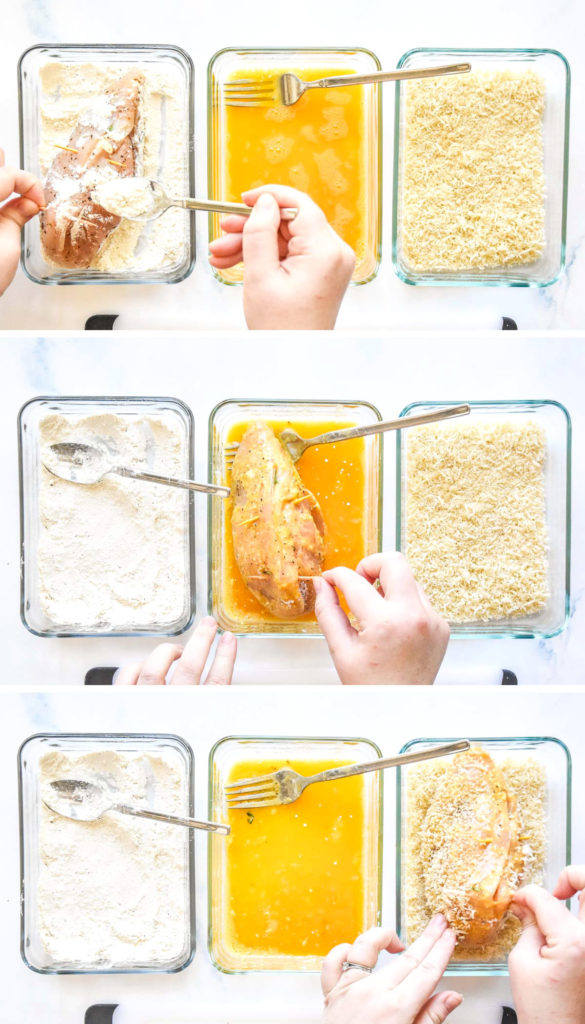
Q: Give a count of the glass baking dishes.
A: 9